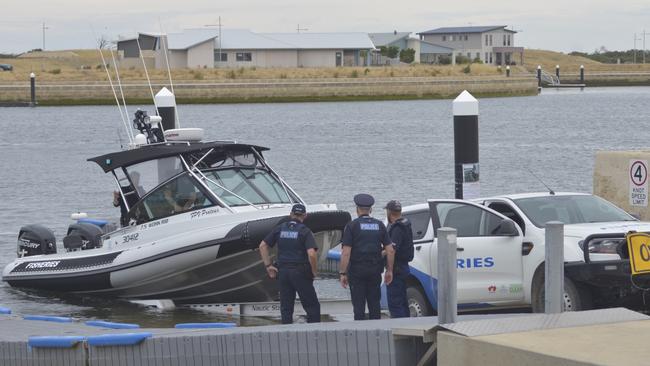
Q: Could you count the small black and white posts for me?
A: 5